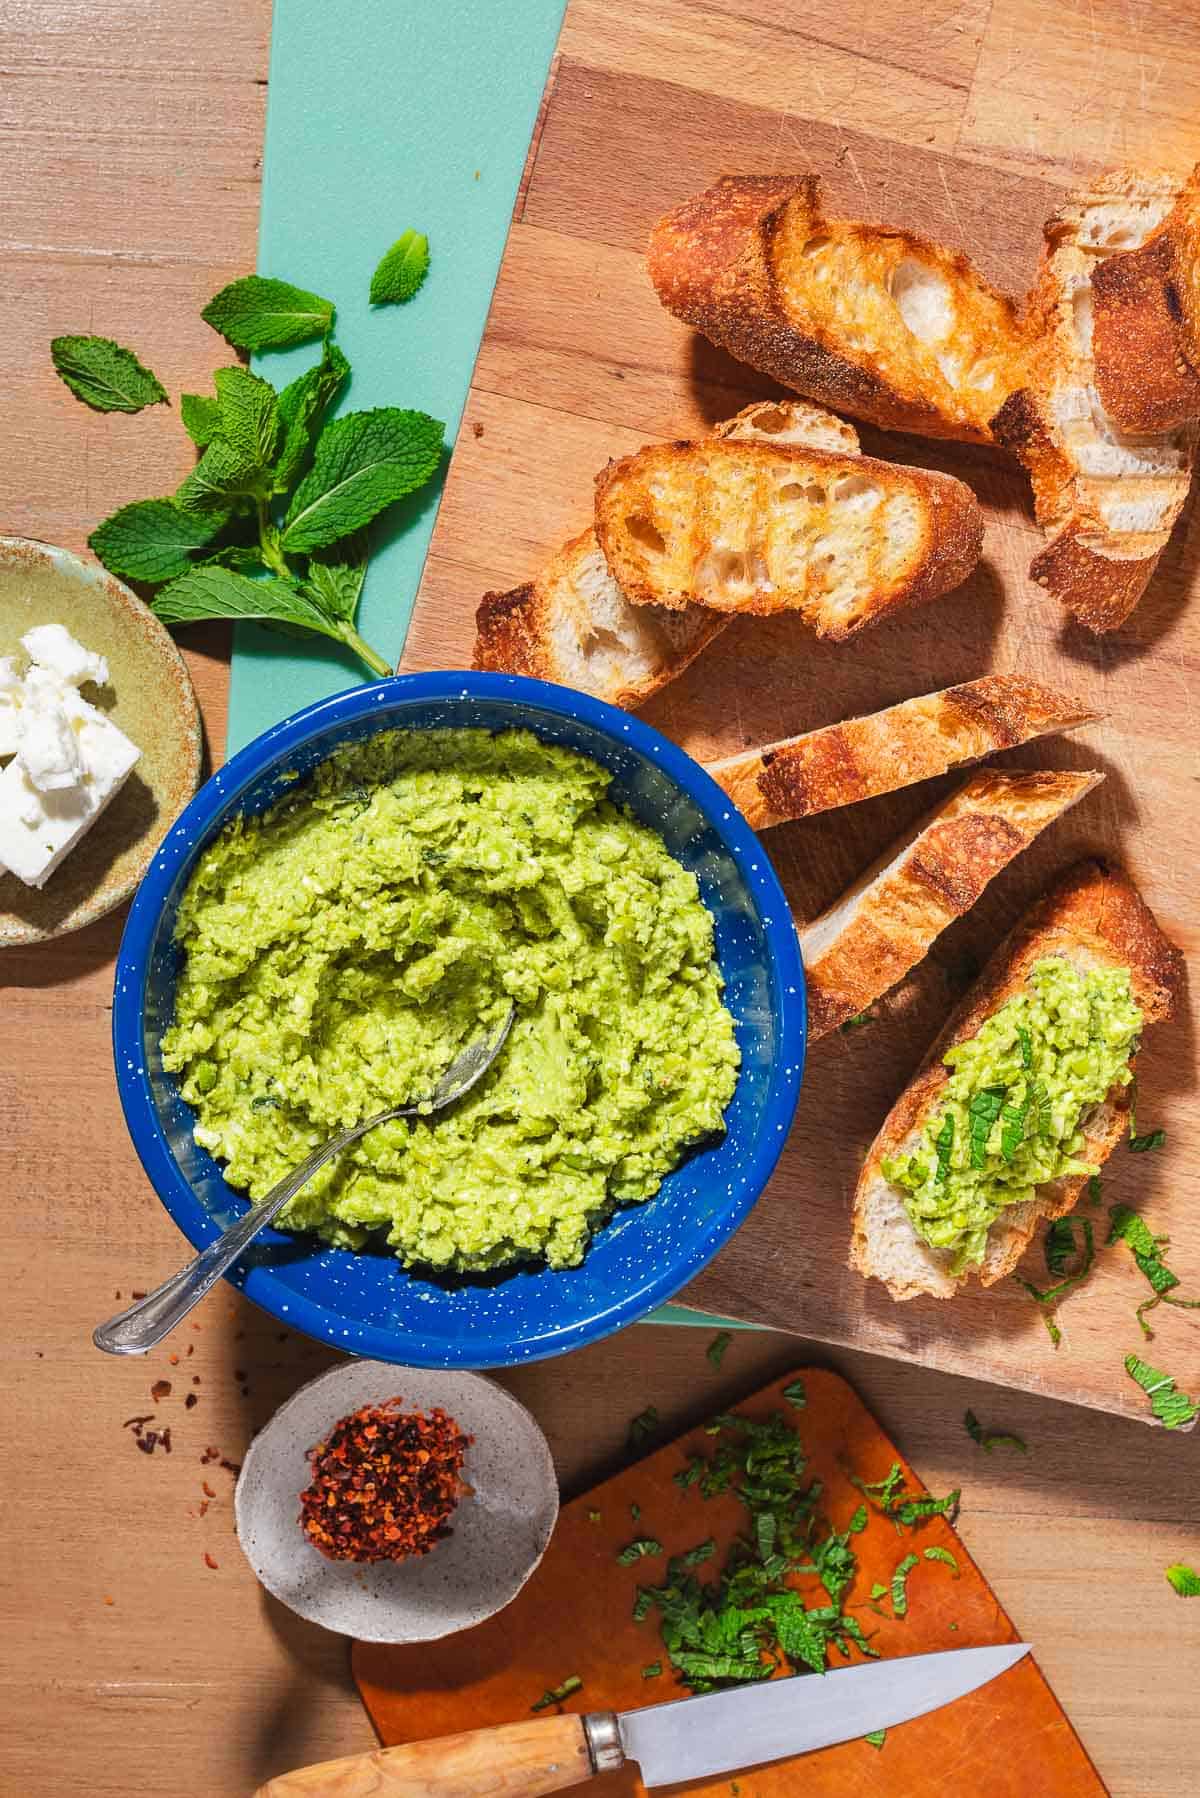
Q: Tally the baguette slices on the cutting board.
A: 8